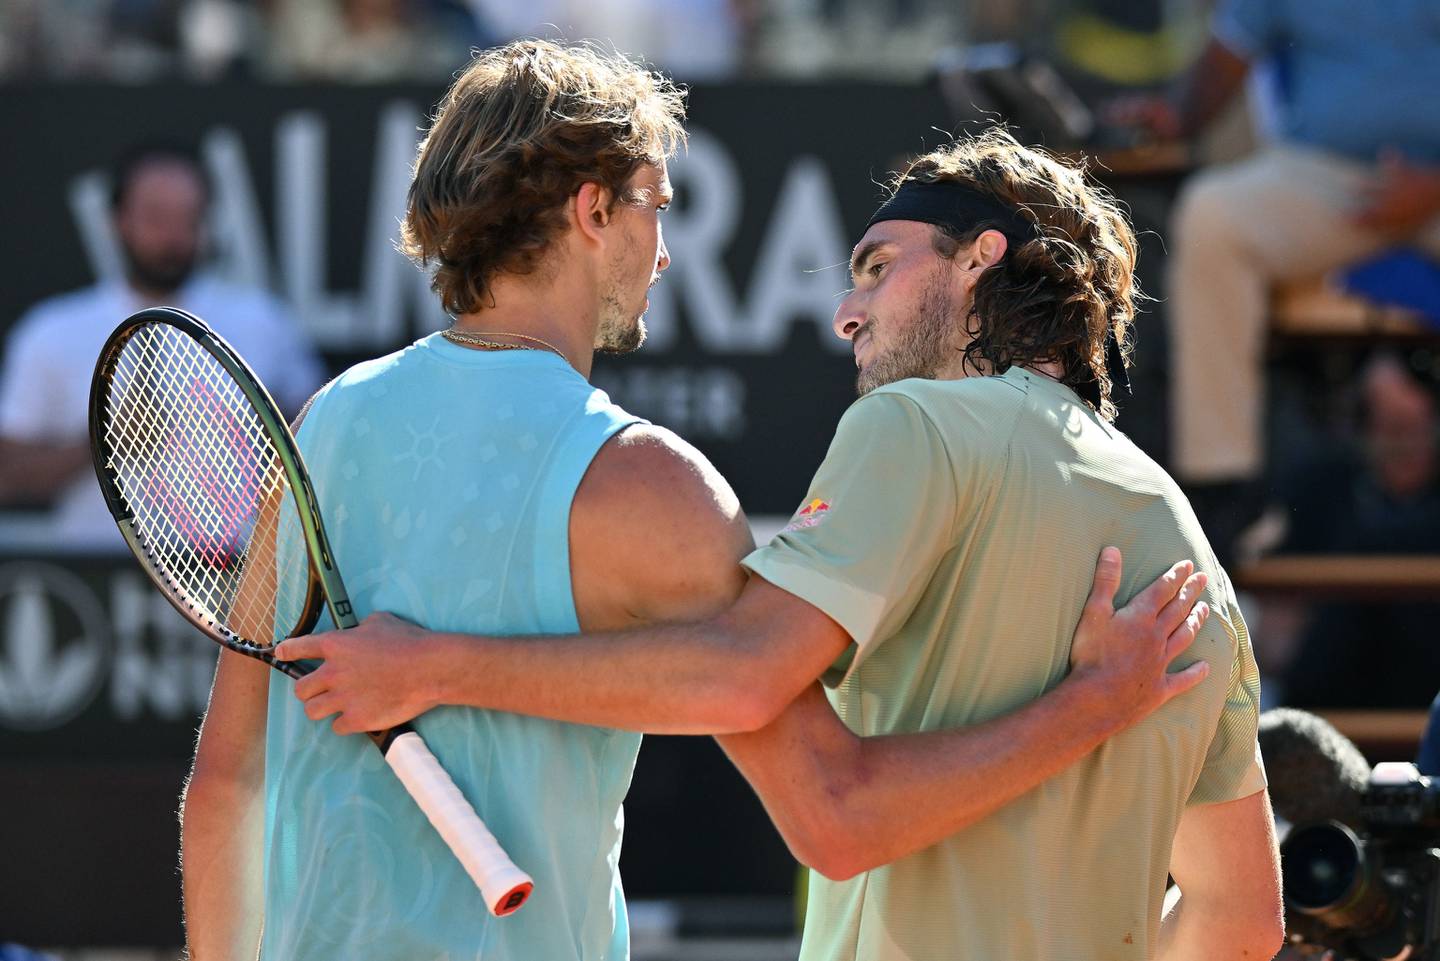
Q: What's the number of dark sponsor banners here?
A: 2